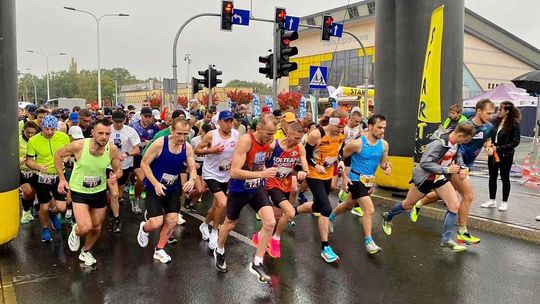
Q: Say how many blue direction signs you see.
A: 3